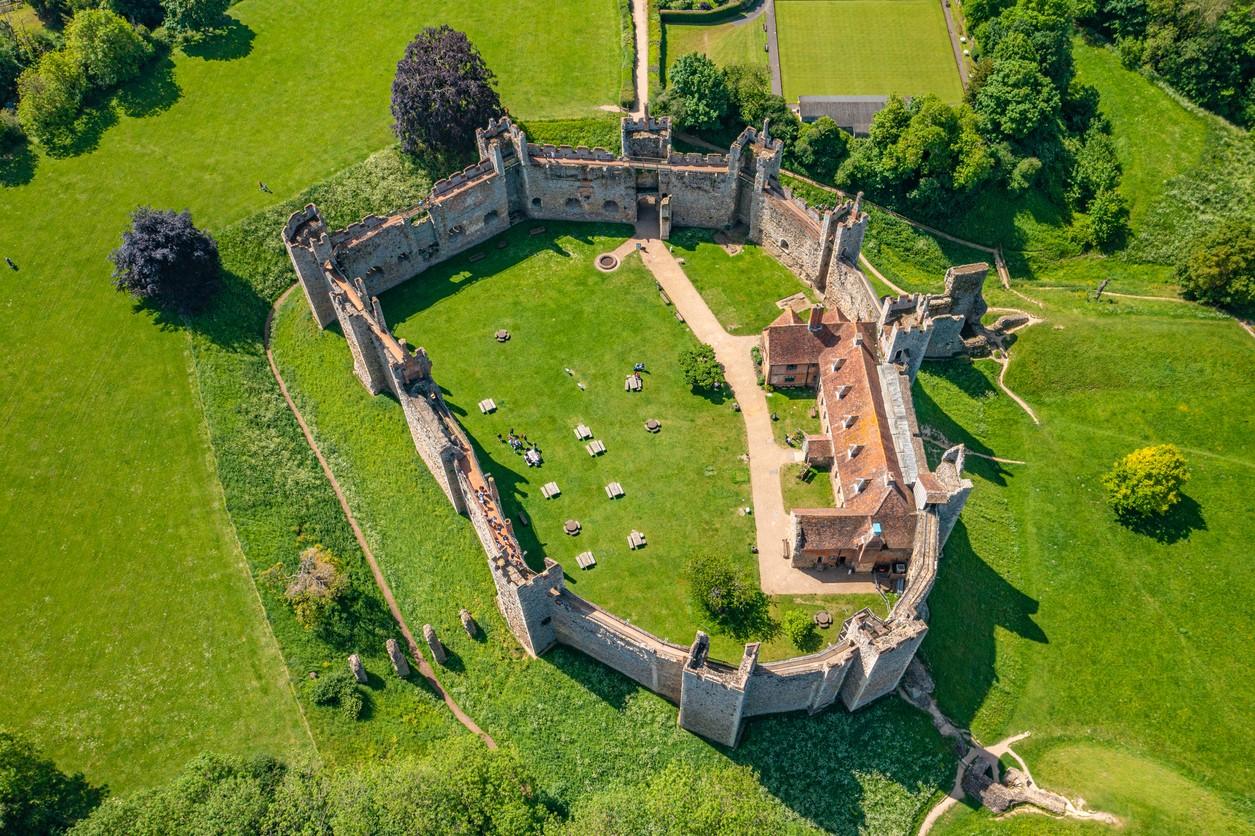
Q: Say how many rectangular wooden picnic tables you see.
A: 9